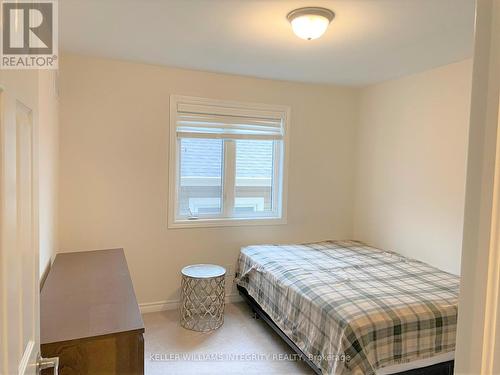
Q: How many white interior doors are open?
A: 1